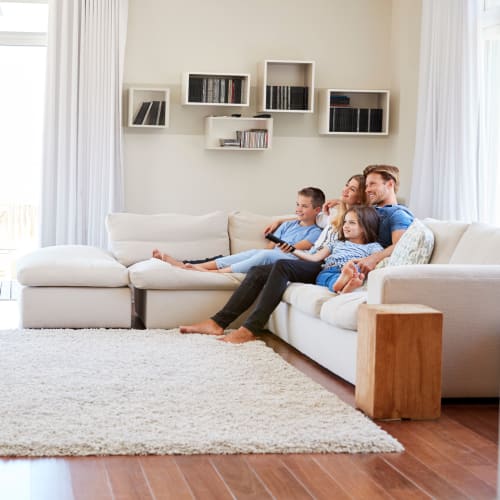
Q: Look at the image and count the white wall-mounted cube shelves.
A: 5